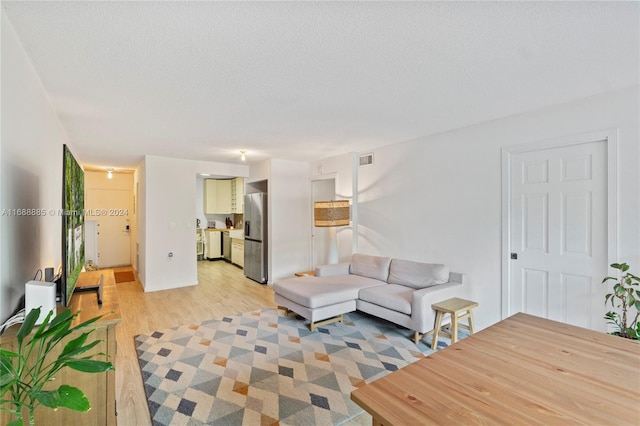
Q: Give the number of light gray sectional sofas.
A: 1